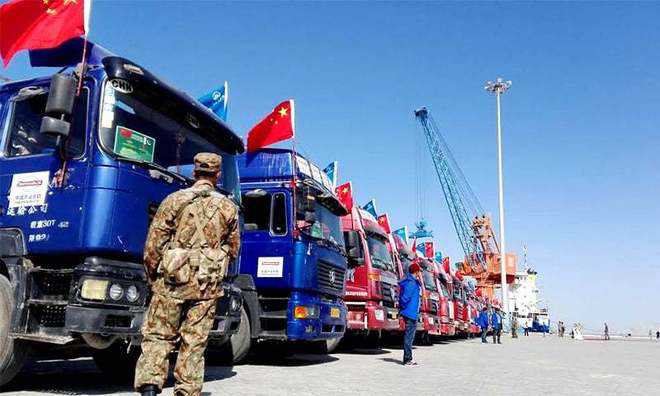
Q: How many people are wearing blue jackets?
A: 3